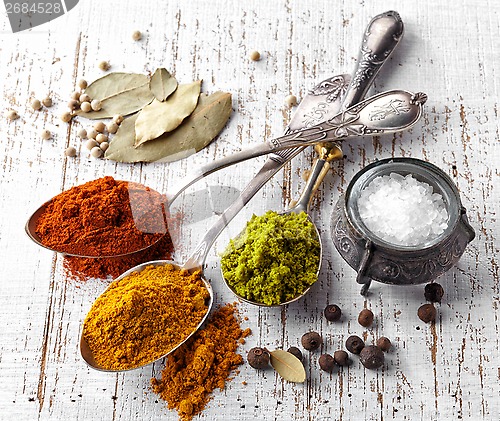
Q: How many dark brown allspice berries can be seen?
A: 12